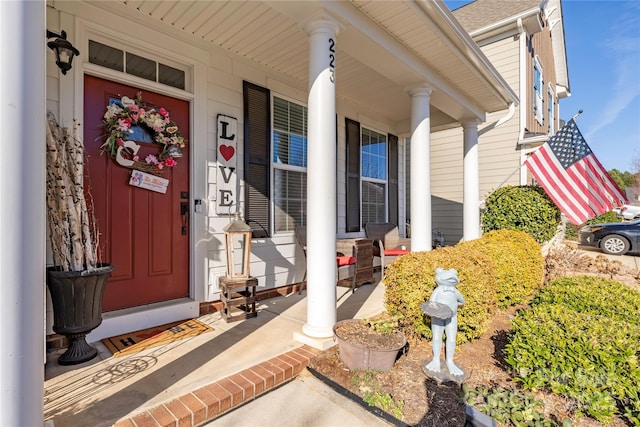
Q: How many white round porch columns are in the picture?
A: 4